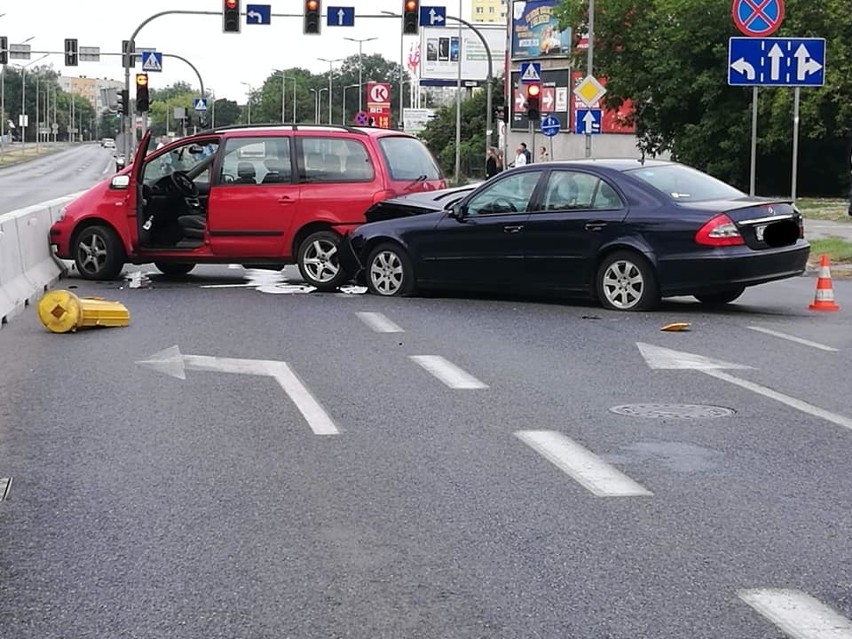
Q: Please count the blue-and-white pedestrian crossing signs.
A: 3